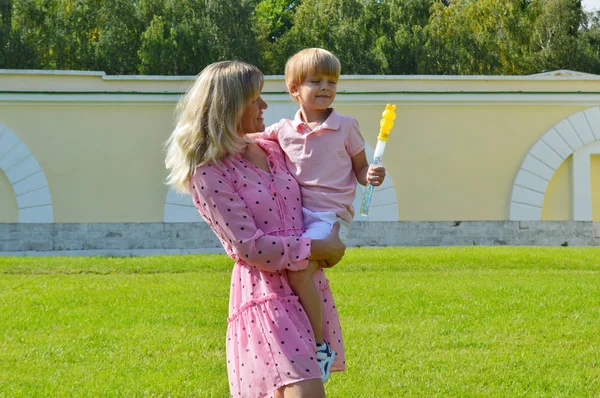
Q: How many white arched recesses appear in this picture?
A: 3